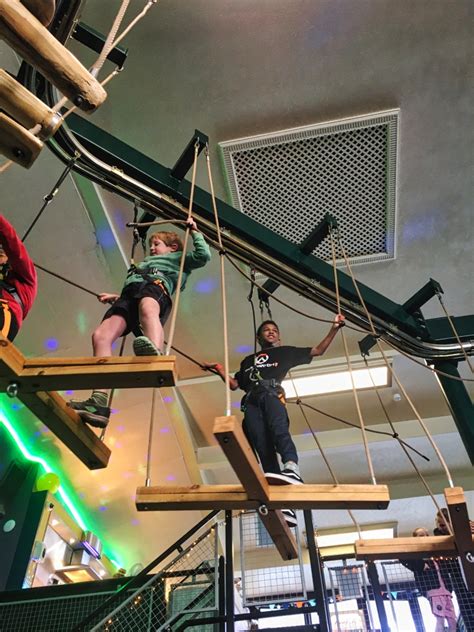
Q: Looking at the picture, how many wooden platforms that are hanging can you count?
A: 3